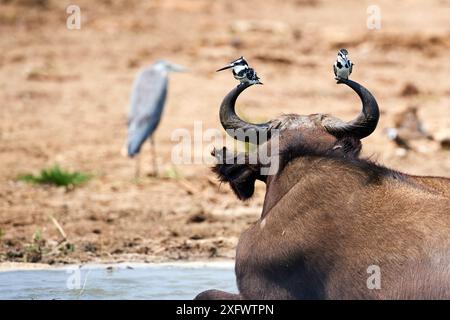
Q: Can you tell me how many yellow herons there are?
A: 0